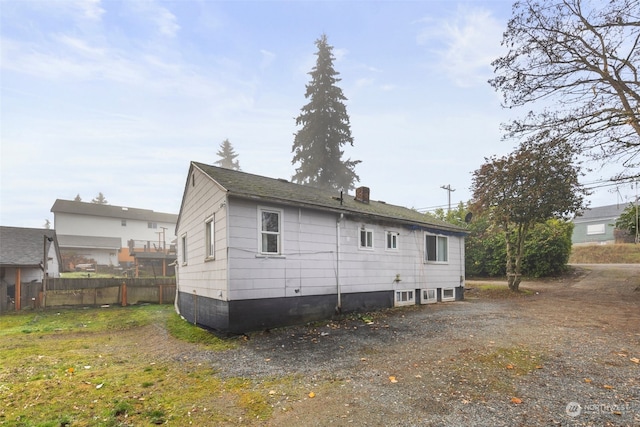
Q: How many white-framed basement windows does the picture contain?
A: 3